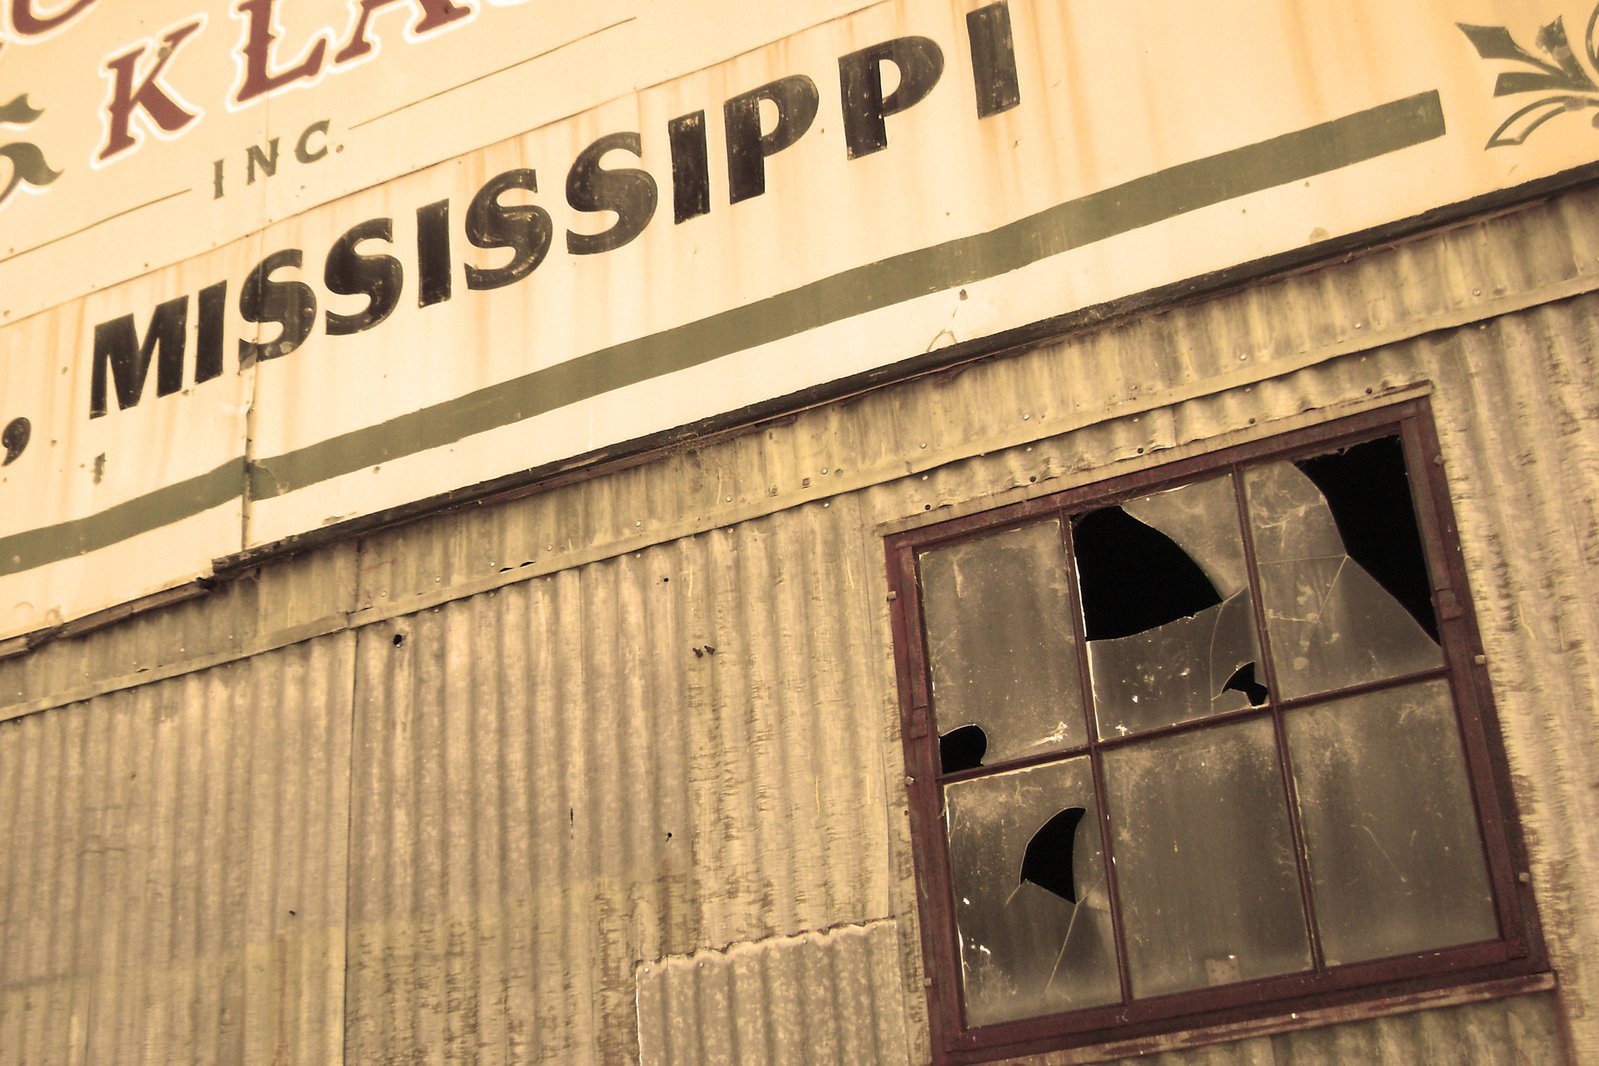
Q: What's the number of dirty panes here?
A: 6